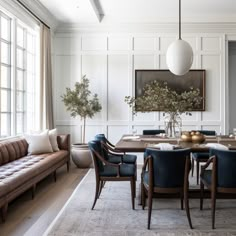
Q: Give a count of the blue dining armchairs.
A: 6